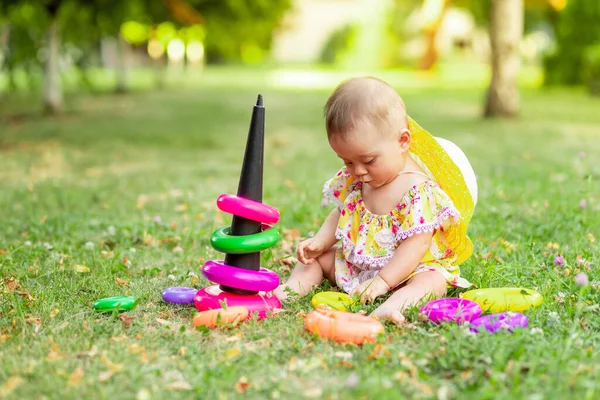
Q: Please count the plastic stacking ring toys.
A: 12